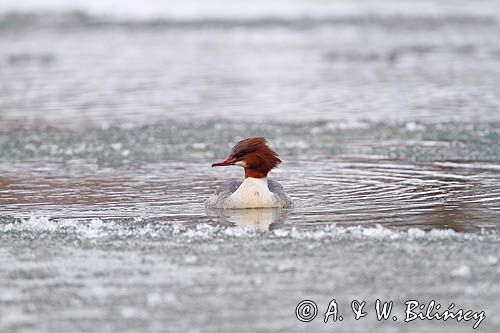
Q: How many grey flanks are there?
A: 2